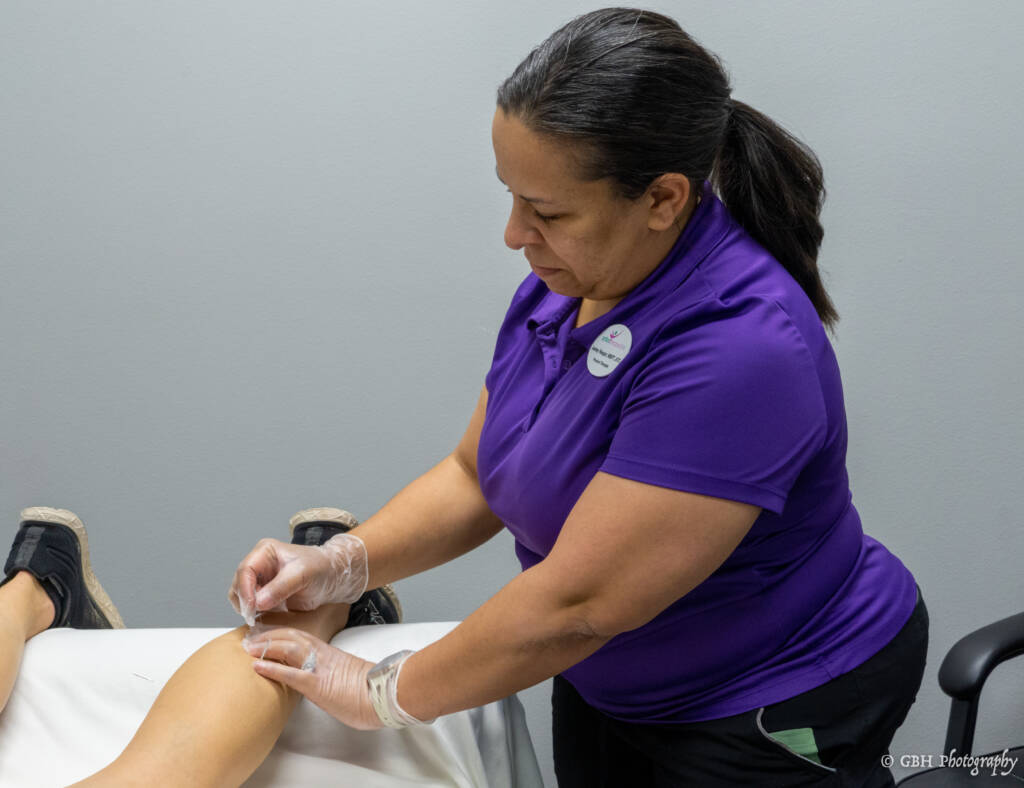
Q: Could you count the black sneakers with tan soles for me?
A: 2